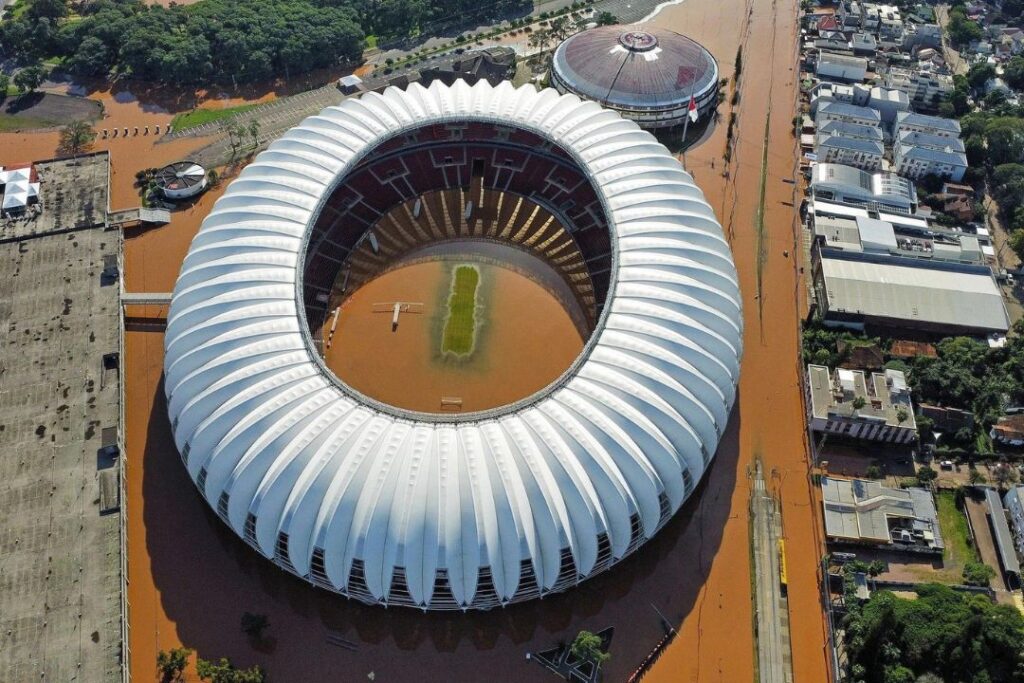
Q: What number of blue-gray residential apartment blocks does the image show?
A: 6